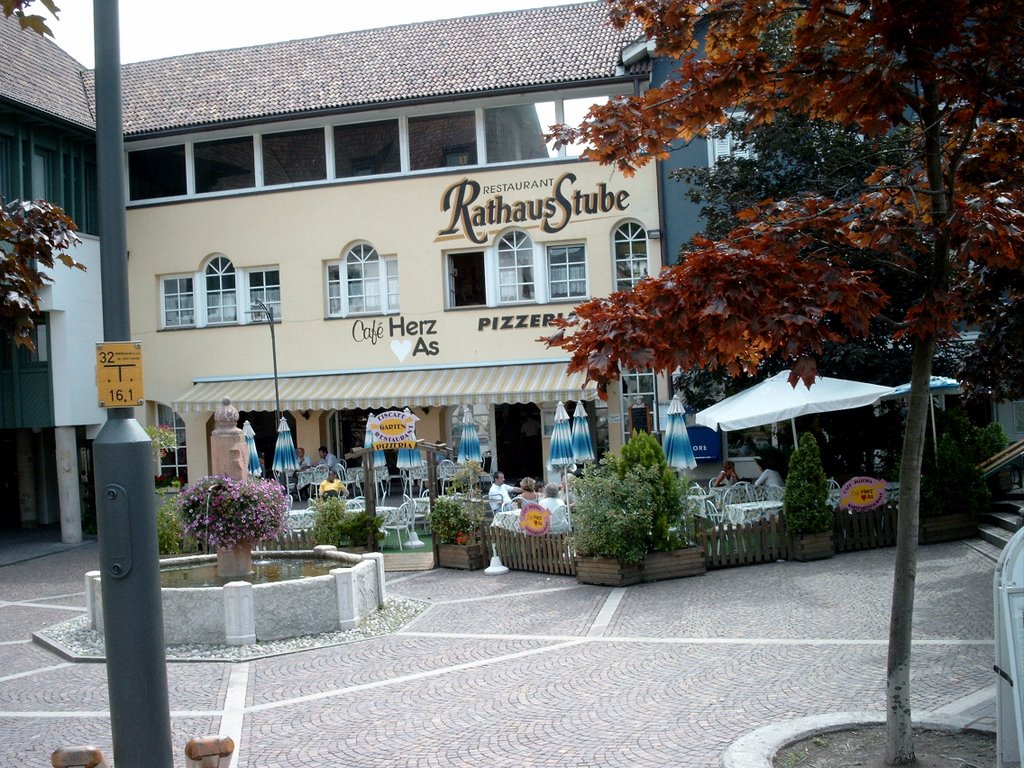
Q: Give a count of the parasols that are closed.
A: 8